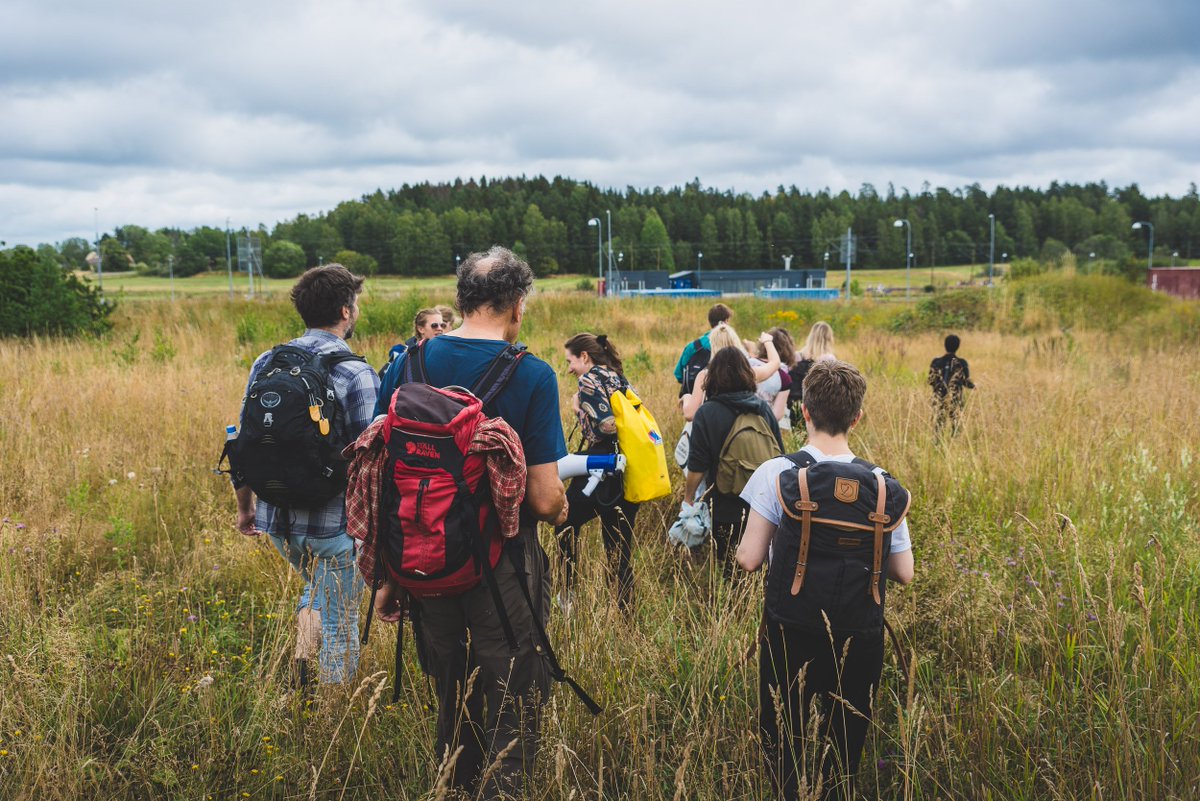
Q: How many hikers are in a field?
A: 12